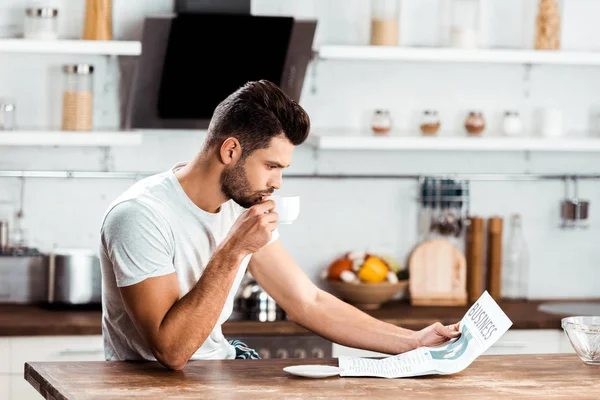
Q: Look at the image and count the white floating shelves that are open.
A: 4